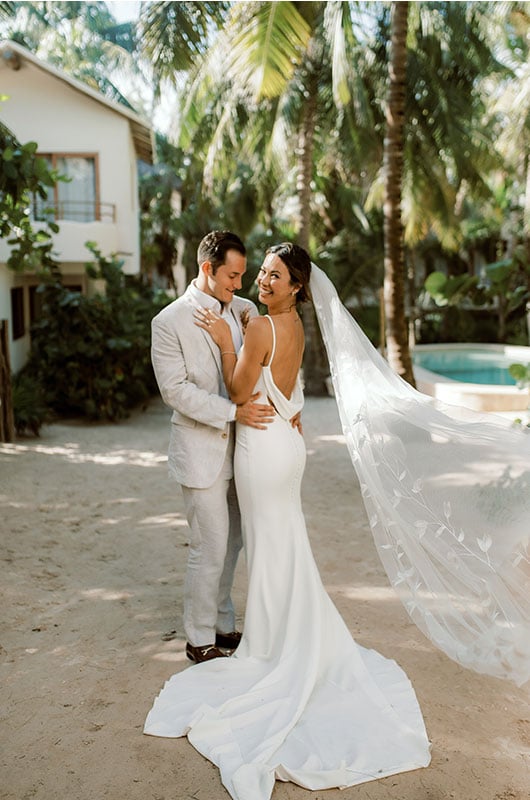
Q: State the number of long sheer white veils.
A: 1